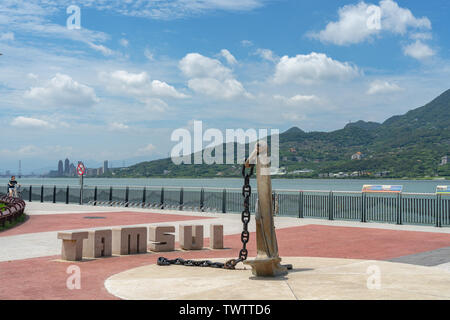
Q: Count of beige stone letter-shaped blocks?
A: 6